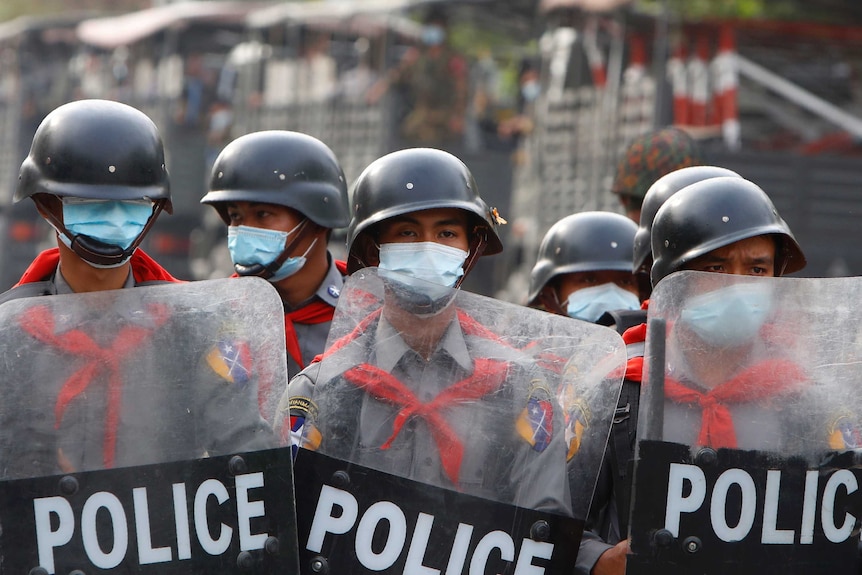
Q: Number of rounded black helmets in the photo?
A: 6